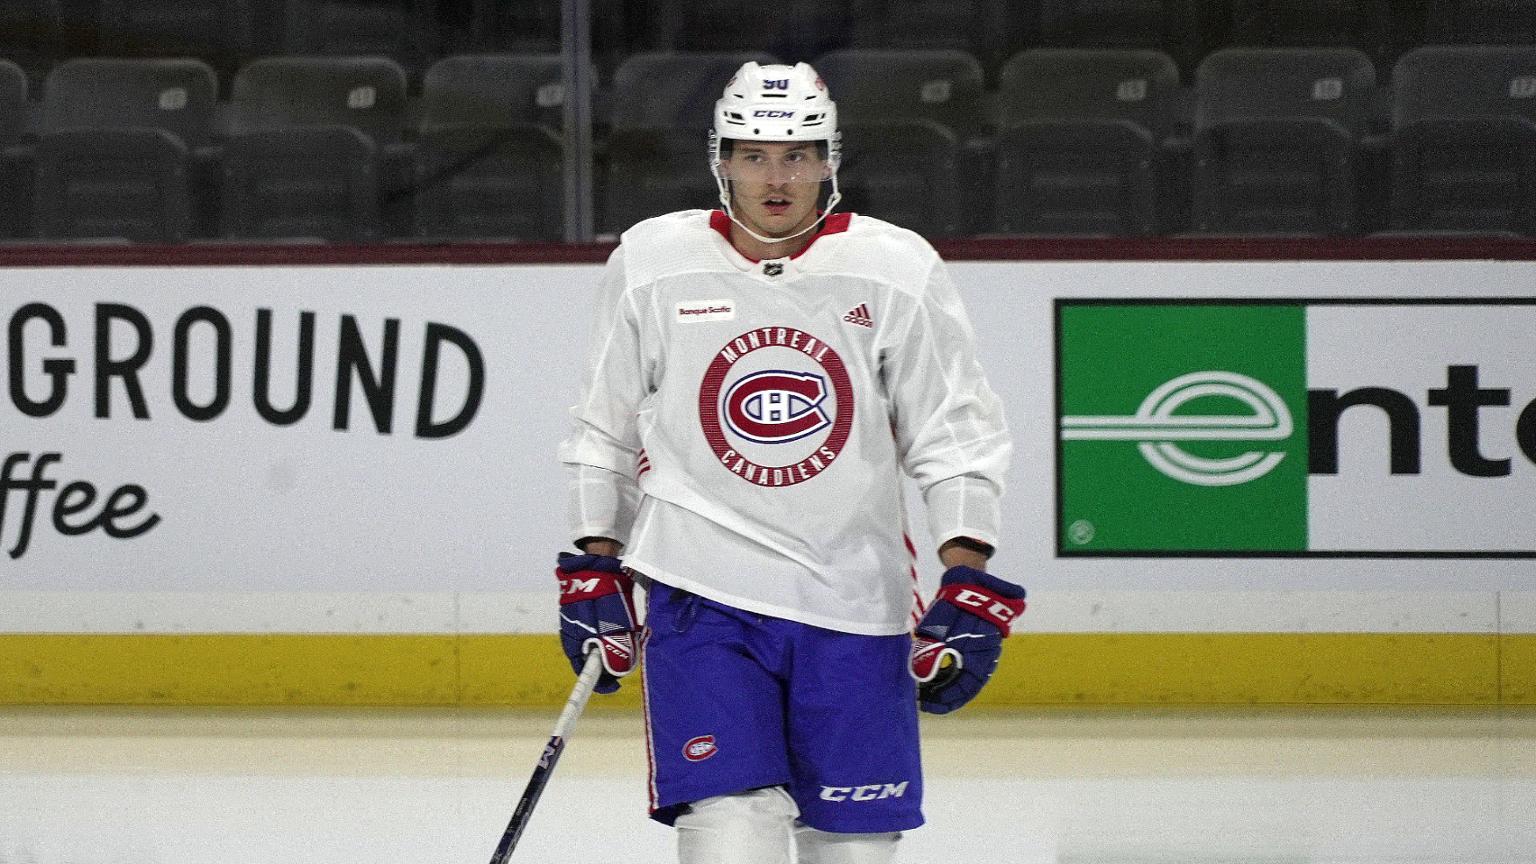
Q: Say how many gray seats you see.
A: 9